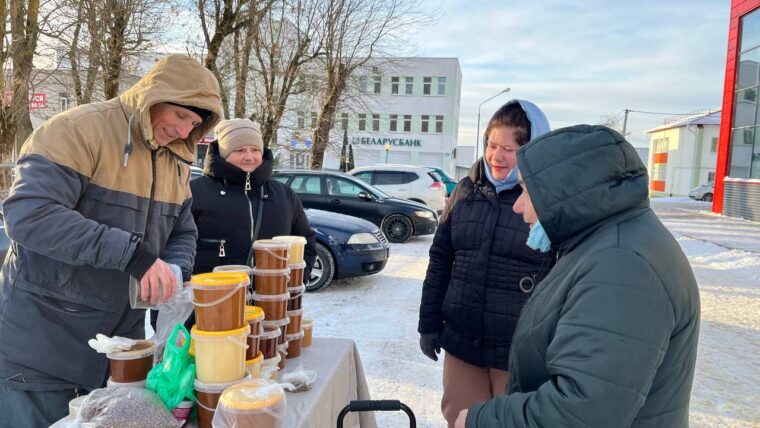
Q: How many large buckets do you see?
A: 4